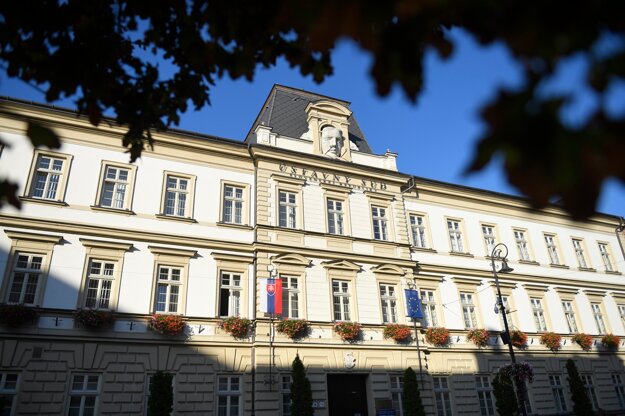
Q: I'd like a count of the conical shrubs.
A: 5